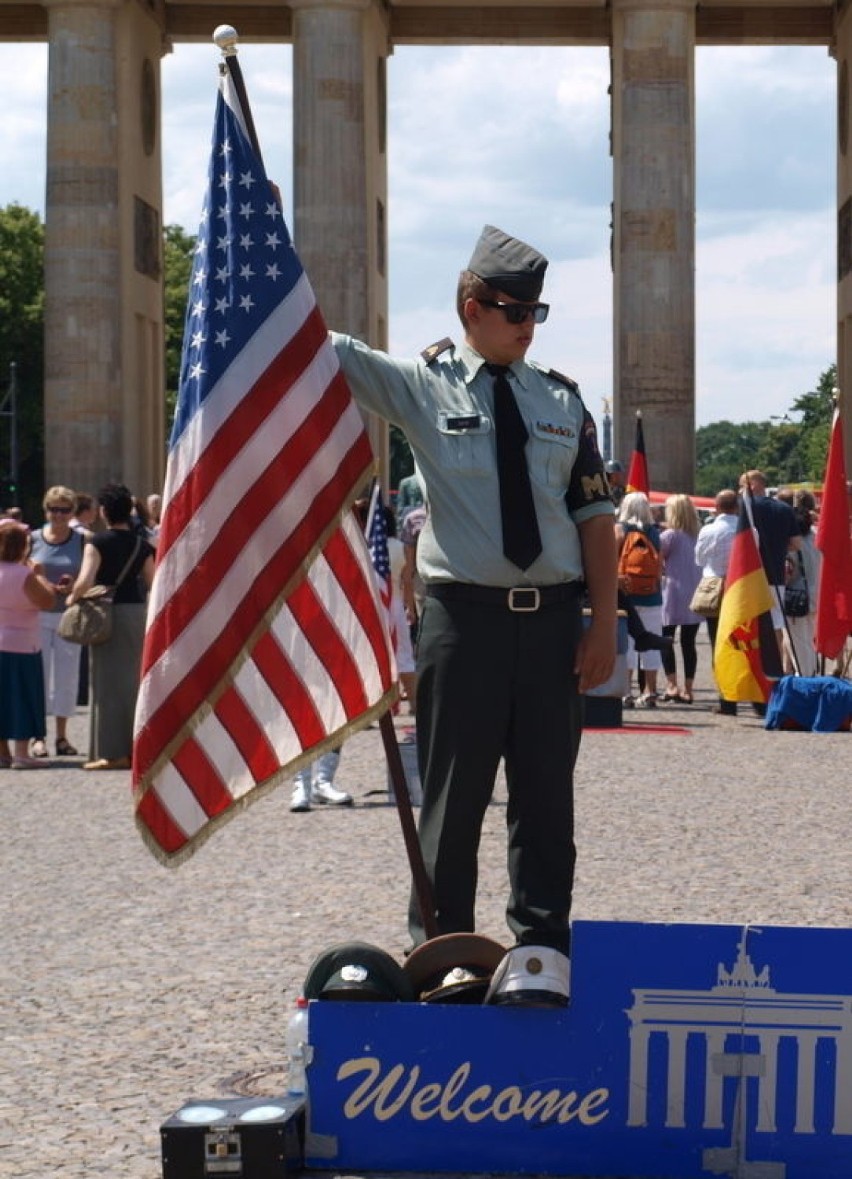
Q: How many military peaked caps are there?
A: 3